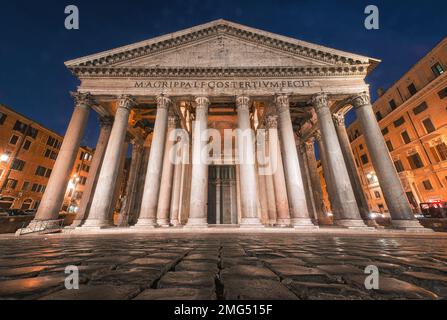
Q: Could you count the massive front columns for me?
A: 8